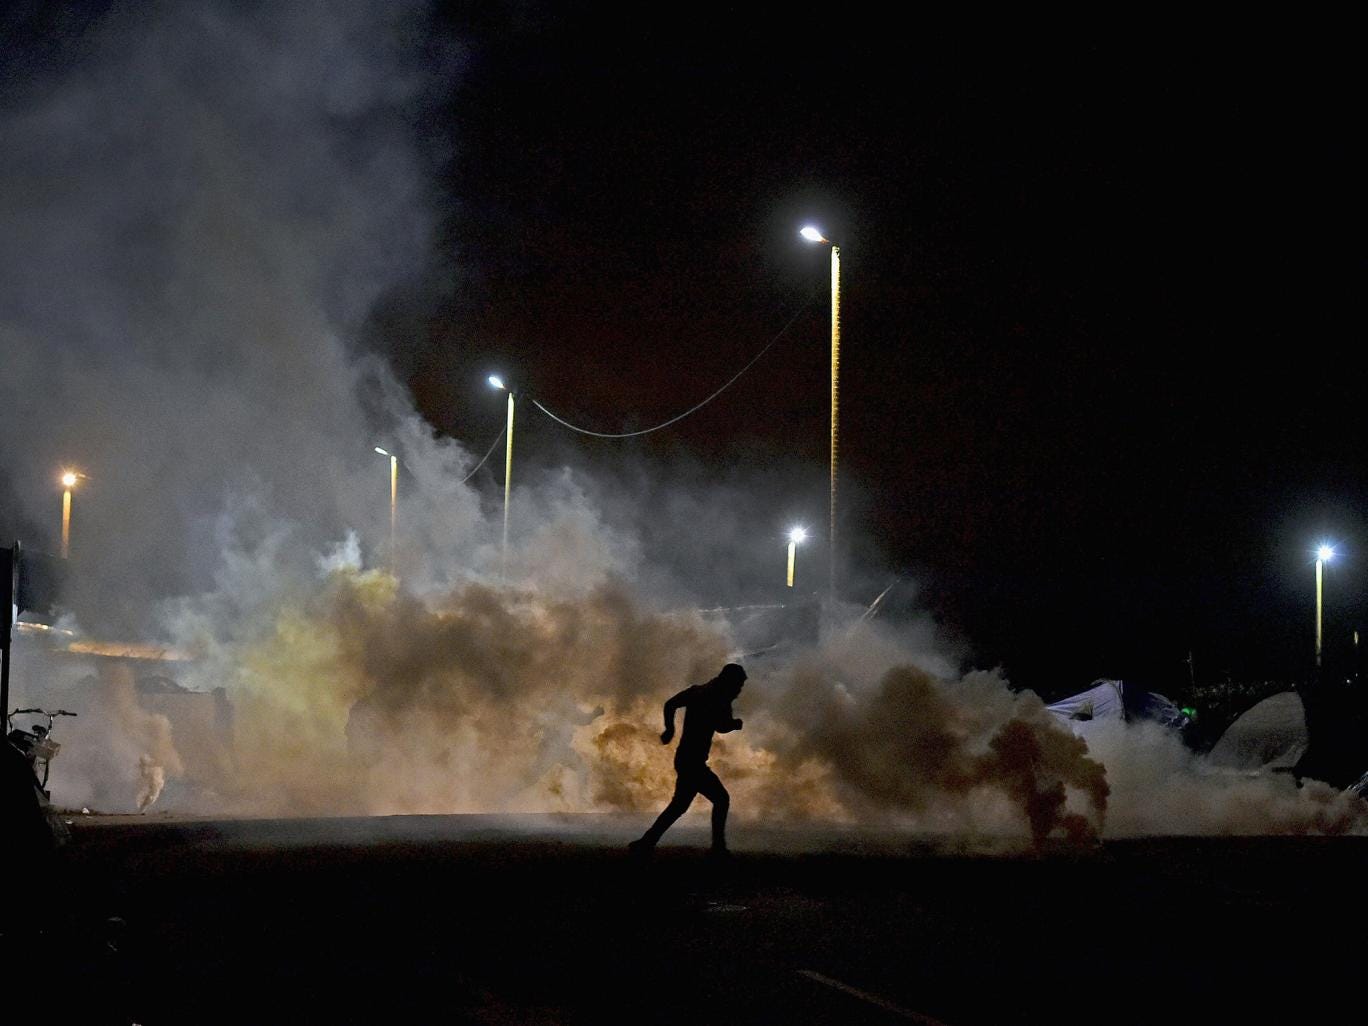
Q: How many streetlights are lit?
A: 6